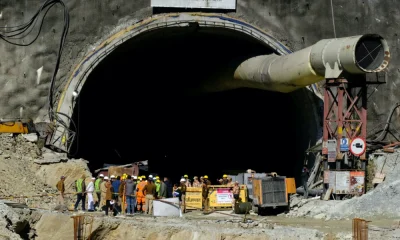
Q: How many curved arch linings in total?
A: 1